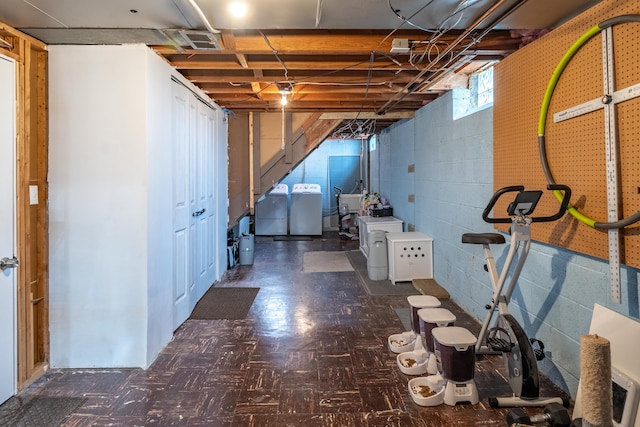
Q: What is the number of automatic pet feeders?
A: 3